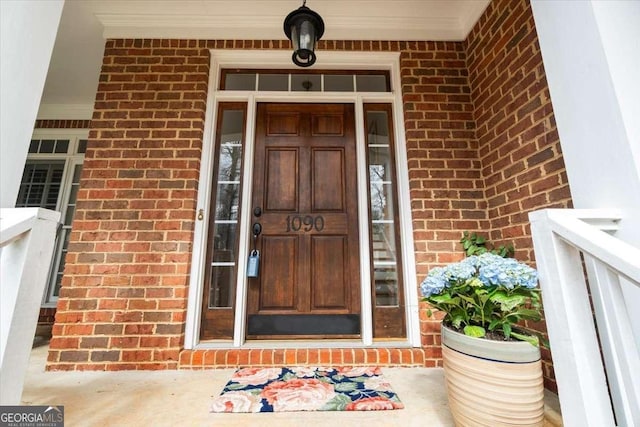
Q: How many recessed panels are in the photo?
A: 6